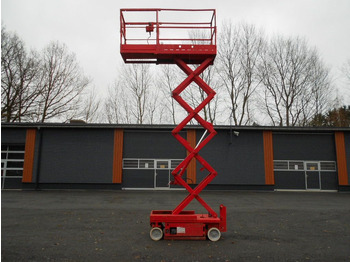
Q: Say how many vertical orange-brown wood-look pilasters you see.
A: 5